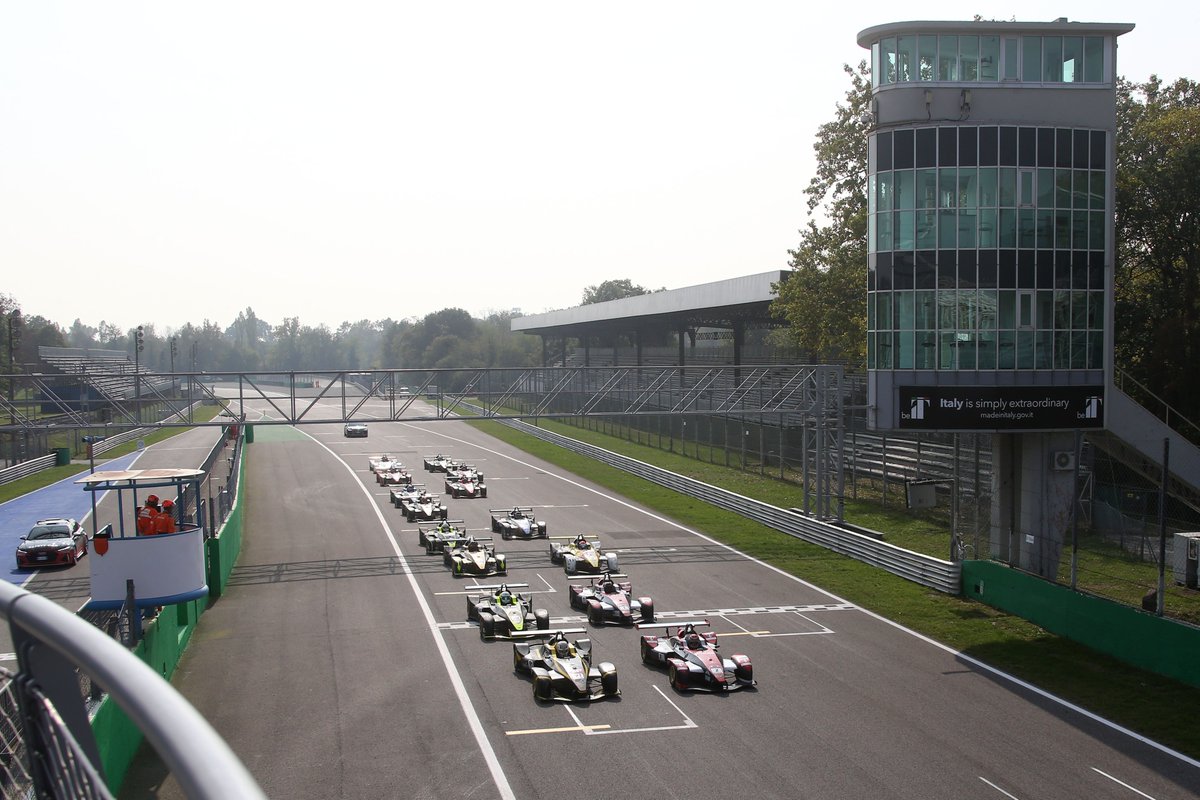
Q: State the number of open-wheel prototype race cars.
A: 15